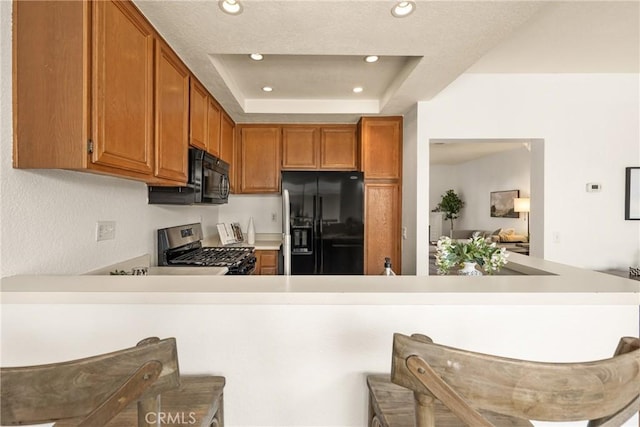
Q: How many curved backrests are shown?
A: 2